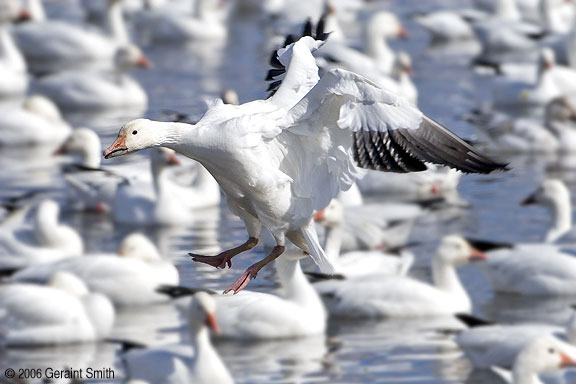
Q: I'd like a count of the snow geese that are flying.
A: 1